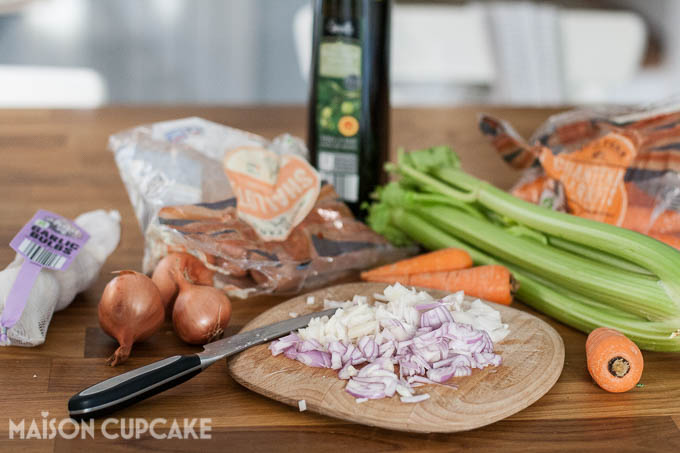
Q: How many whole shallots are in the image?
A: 3